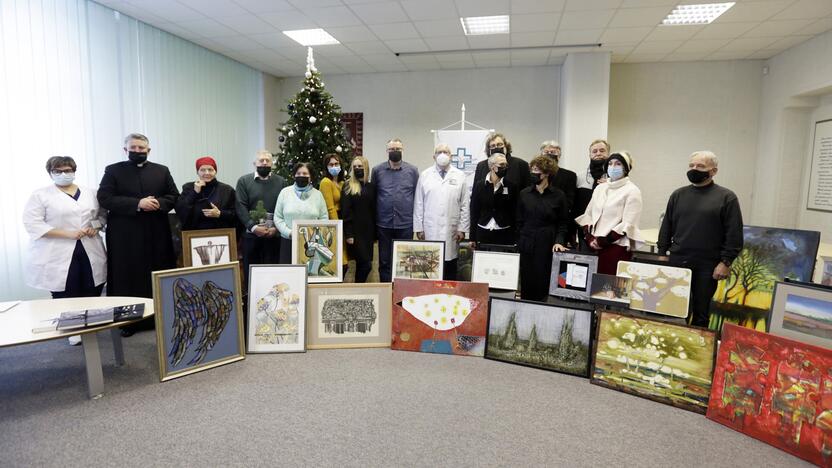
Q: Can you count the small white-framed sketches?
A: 1